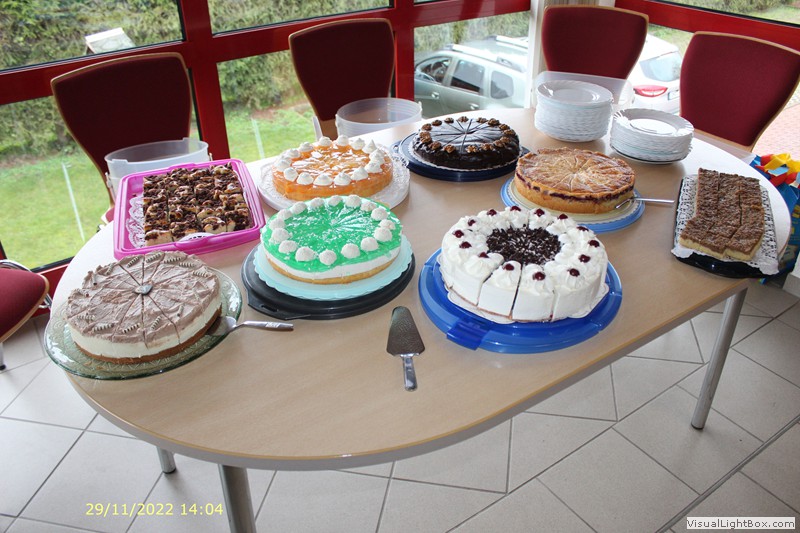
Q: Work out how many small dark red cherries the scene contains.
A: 14